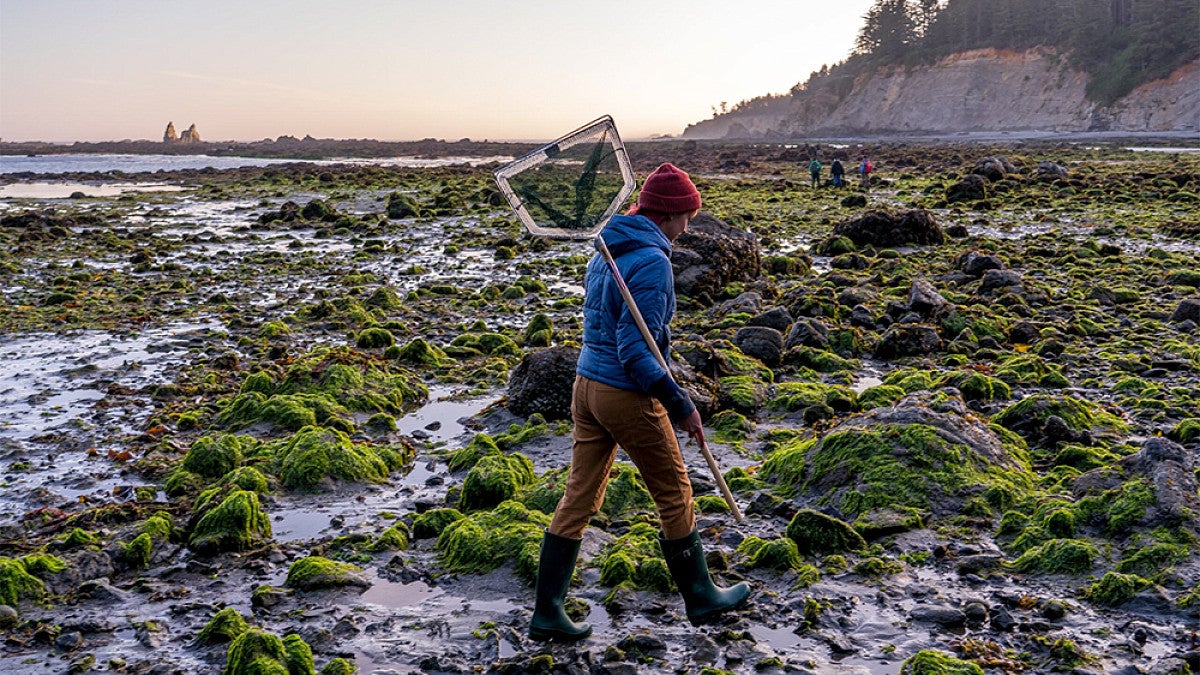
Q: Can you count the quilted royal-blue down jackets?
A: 1